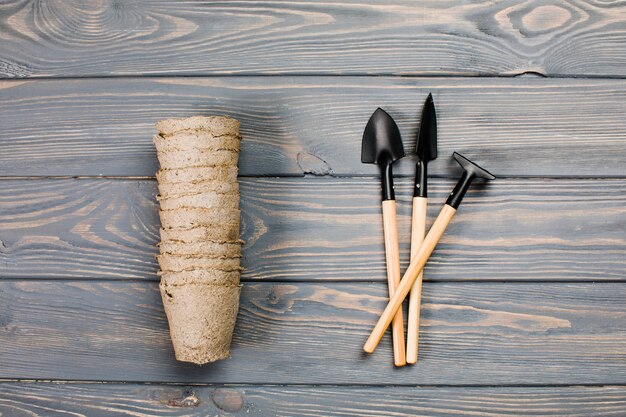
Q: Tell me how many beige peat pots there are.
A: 12